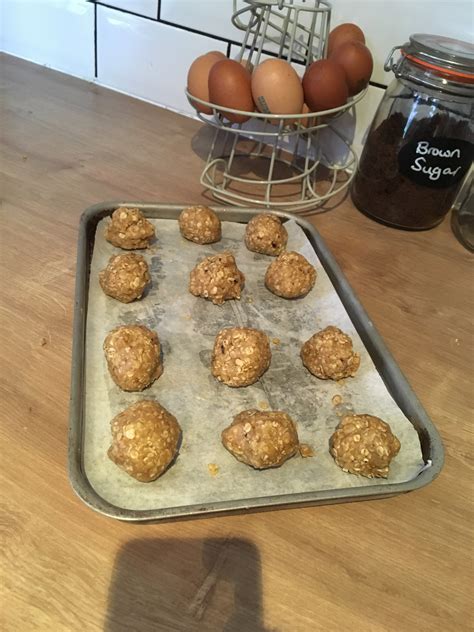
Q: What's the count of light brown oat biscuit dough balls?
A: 12